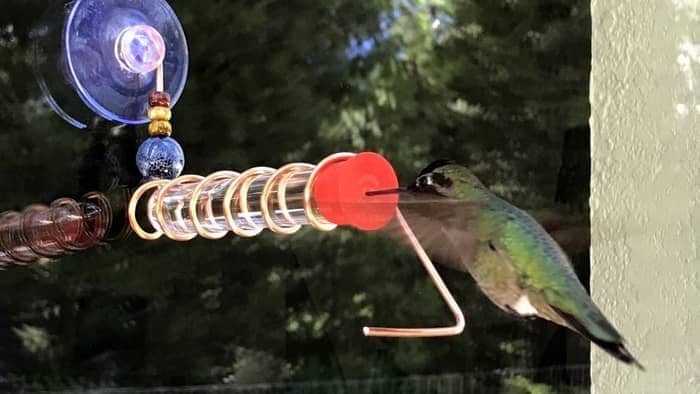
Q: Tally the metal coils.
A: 6